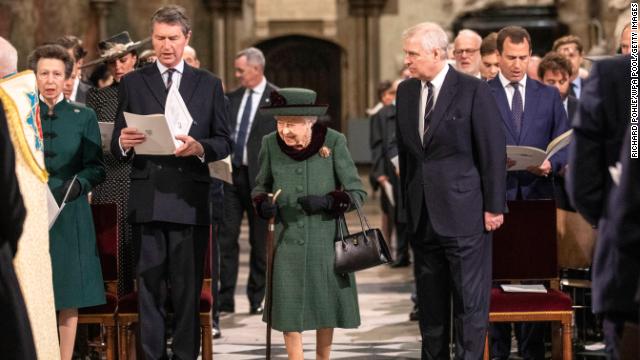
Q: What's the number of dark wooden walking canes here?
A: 1